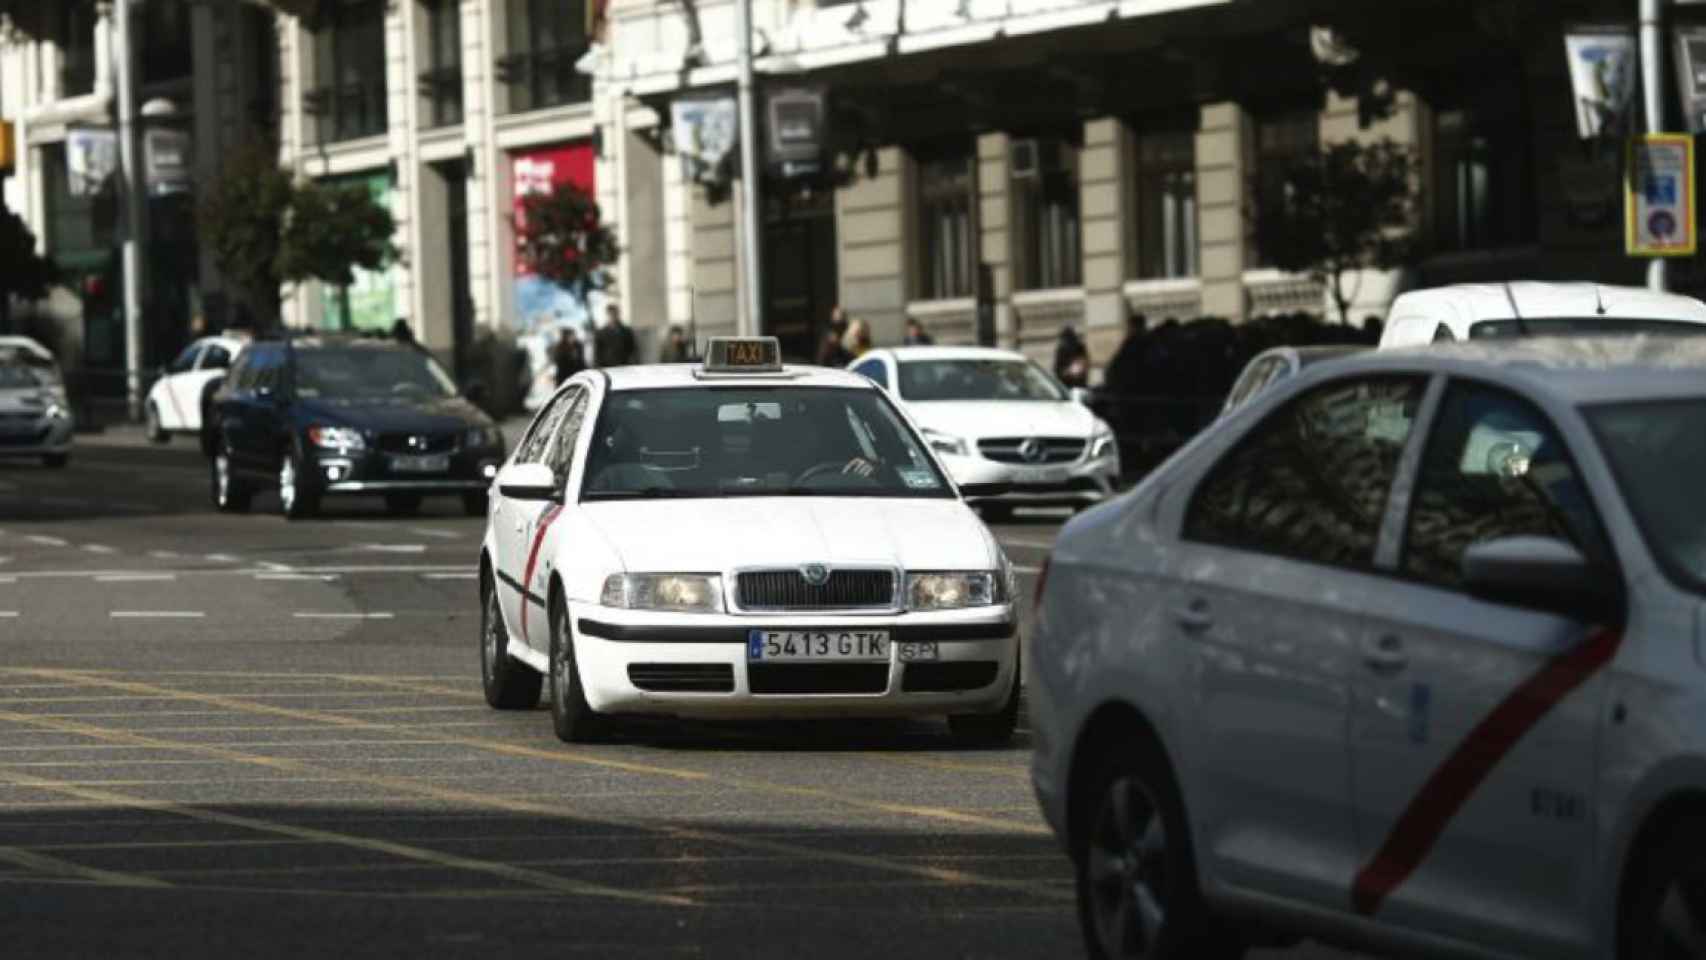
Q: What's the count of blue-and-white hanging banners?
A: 3